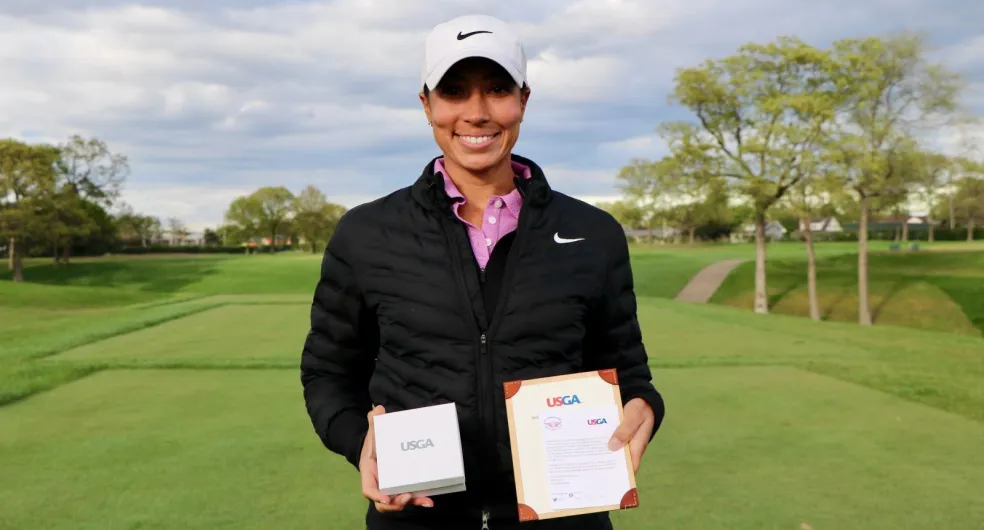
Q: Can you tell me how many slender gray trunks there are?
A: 3